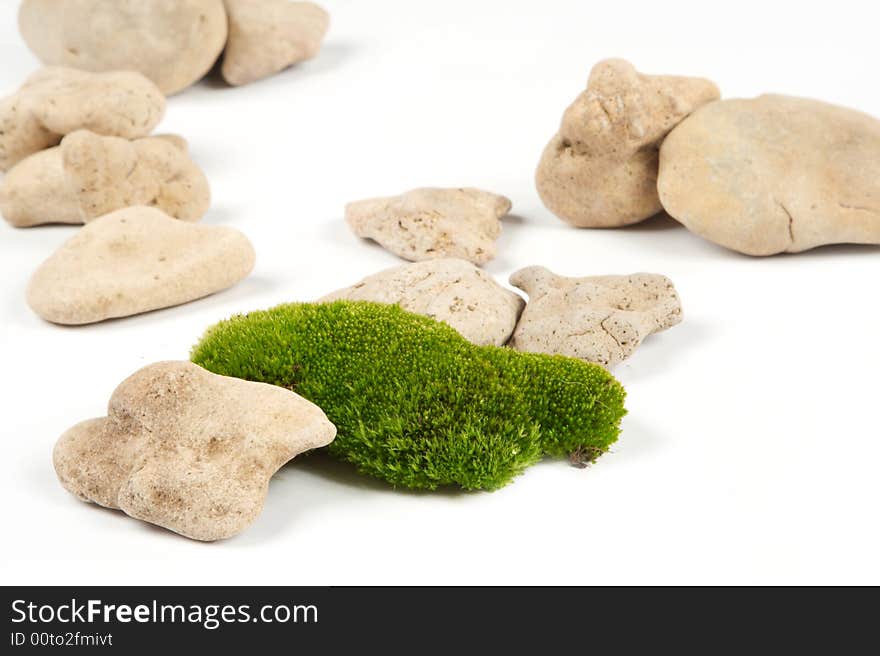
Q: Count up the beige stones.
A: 11